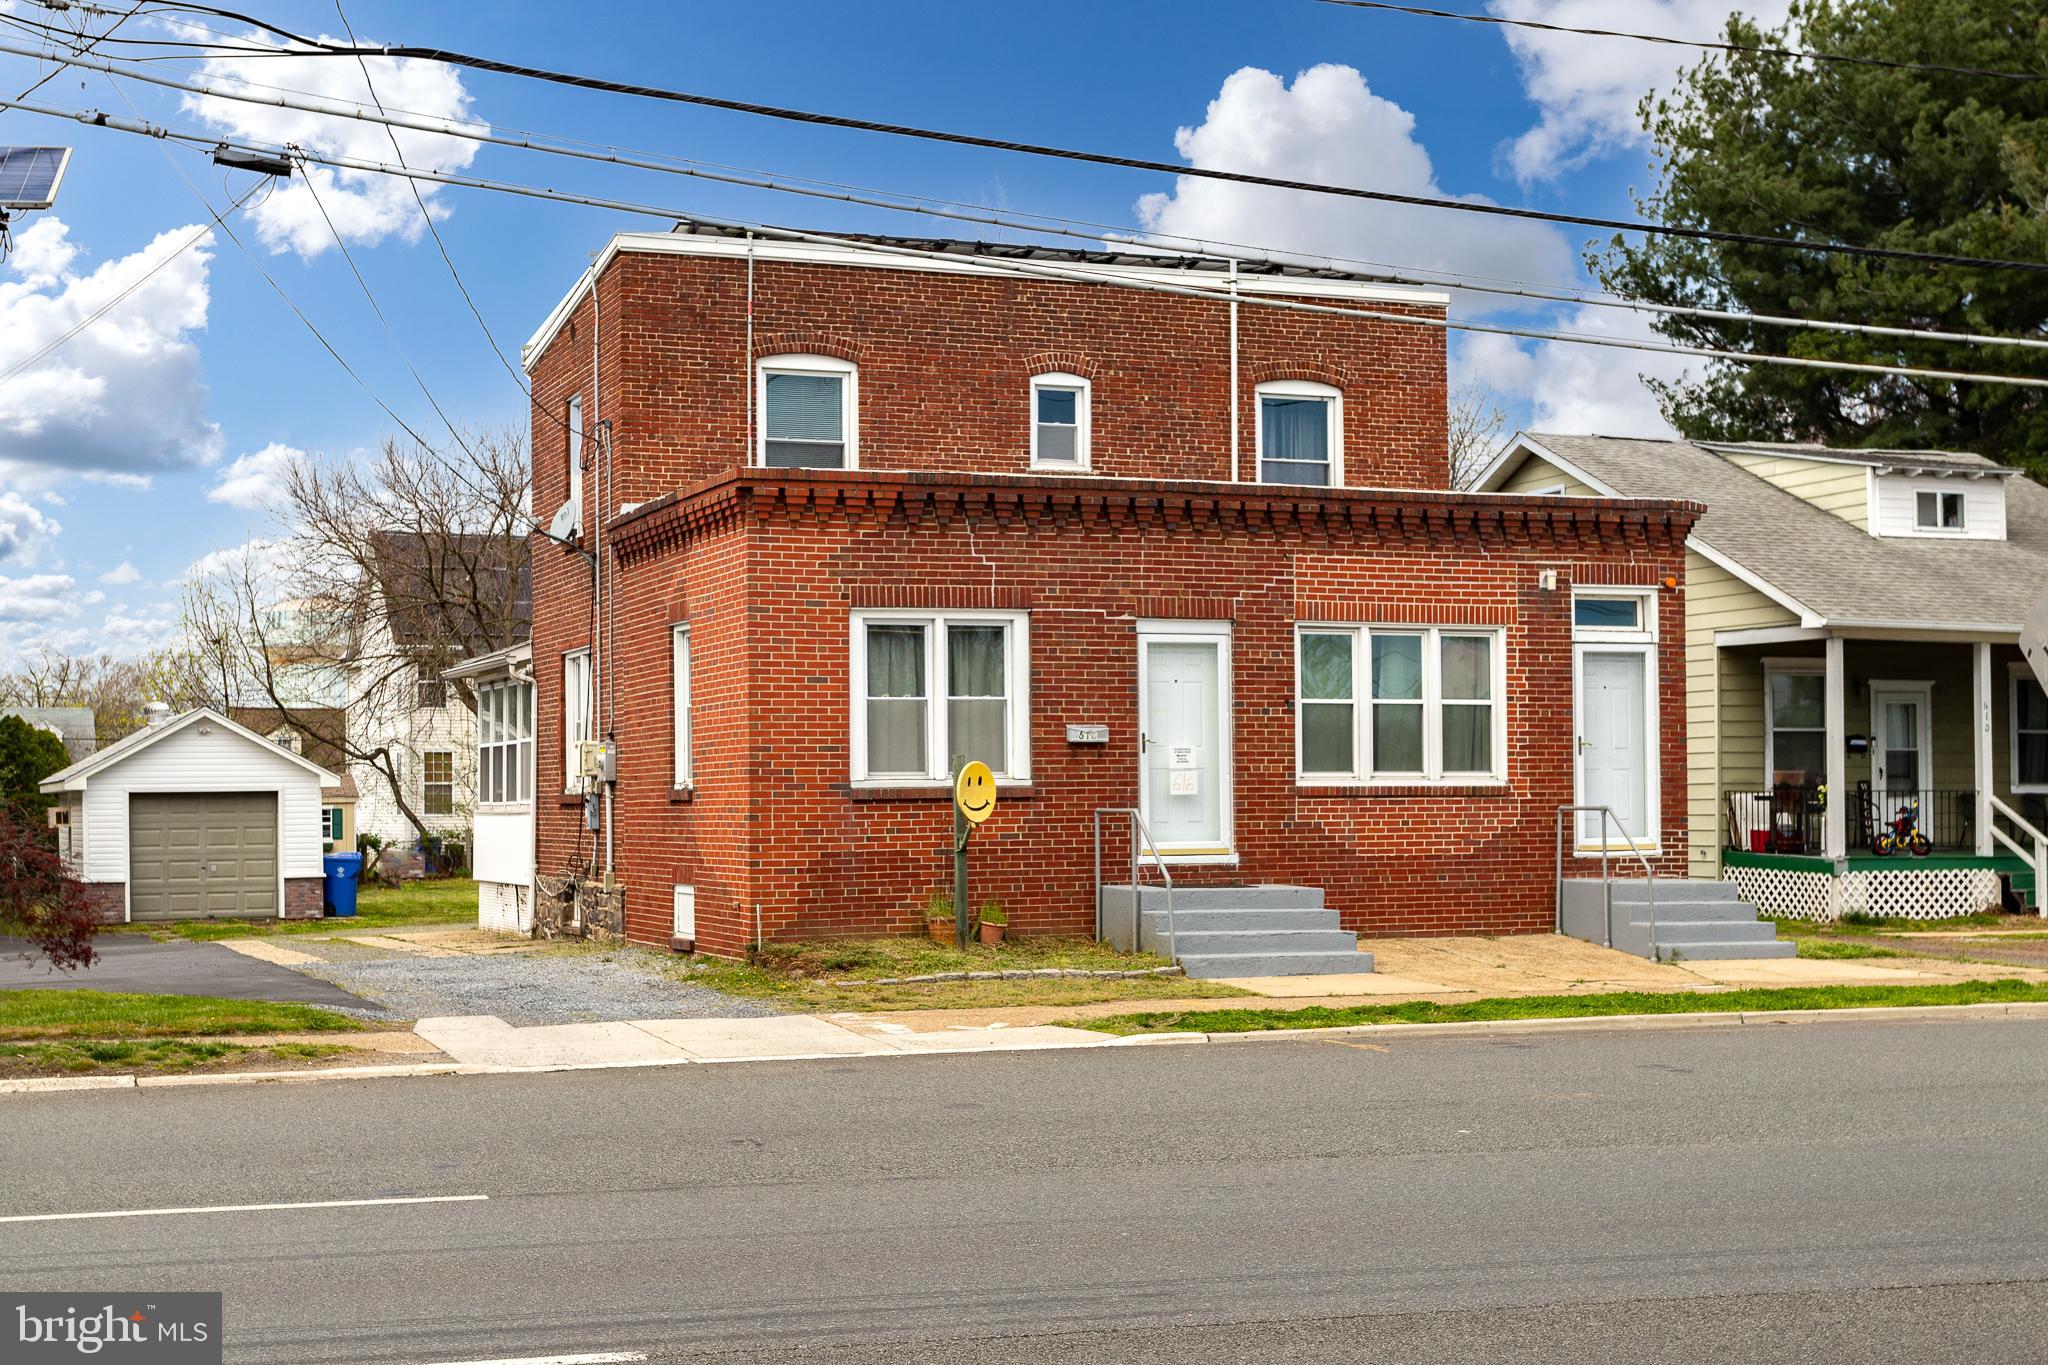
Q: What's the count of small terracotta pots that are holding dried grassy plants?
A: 2